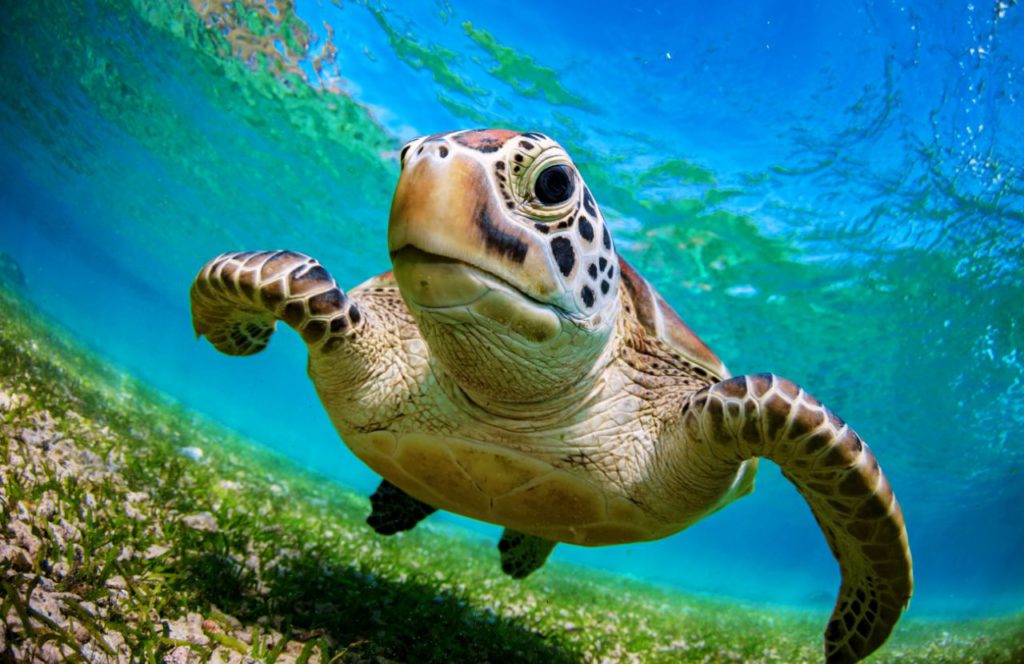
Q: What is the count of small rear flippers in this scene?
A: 2